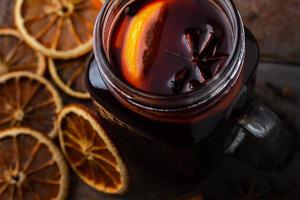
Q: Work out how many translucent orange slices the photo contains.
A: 6